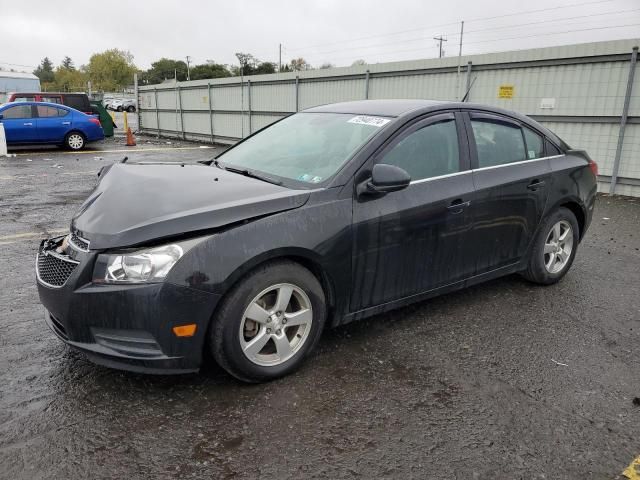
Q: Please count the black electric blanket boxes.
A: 0